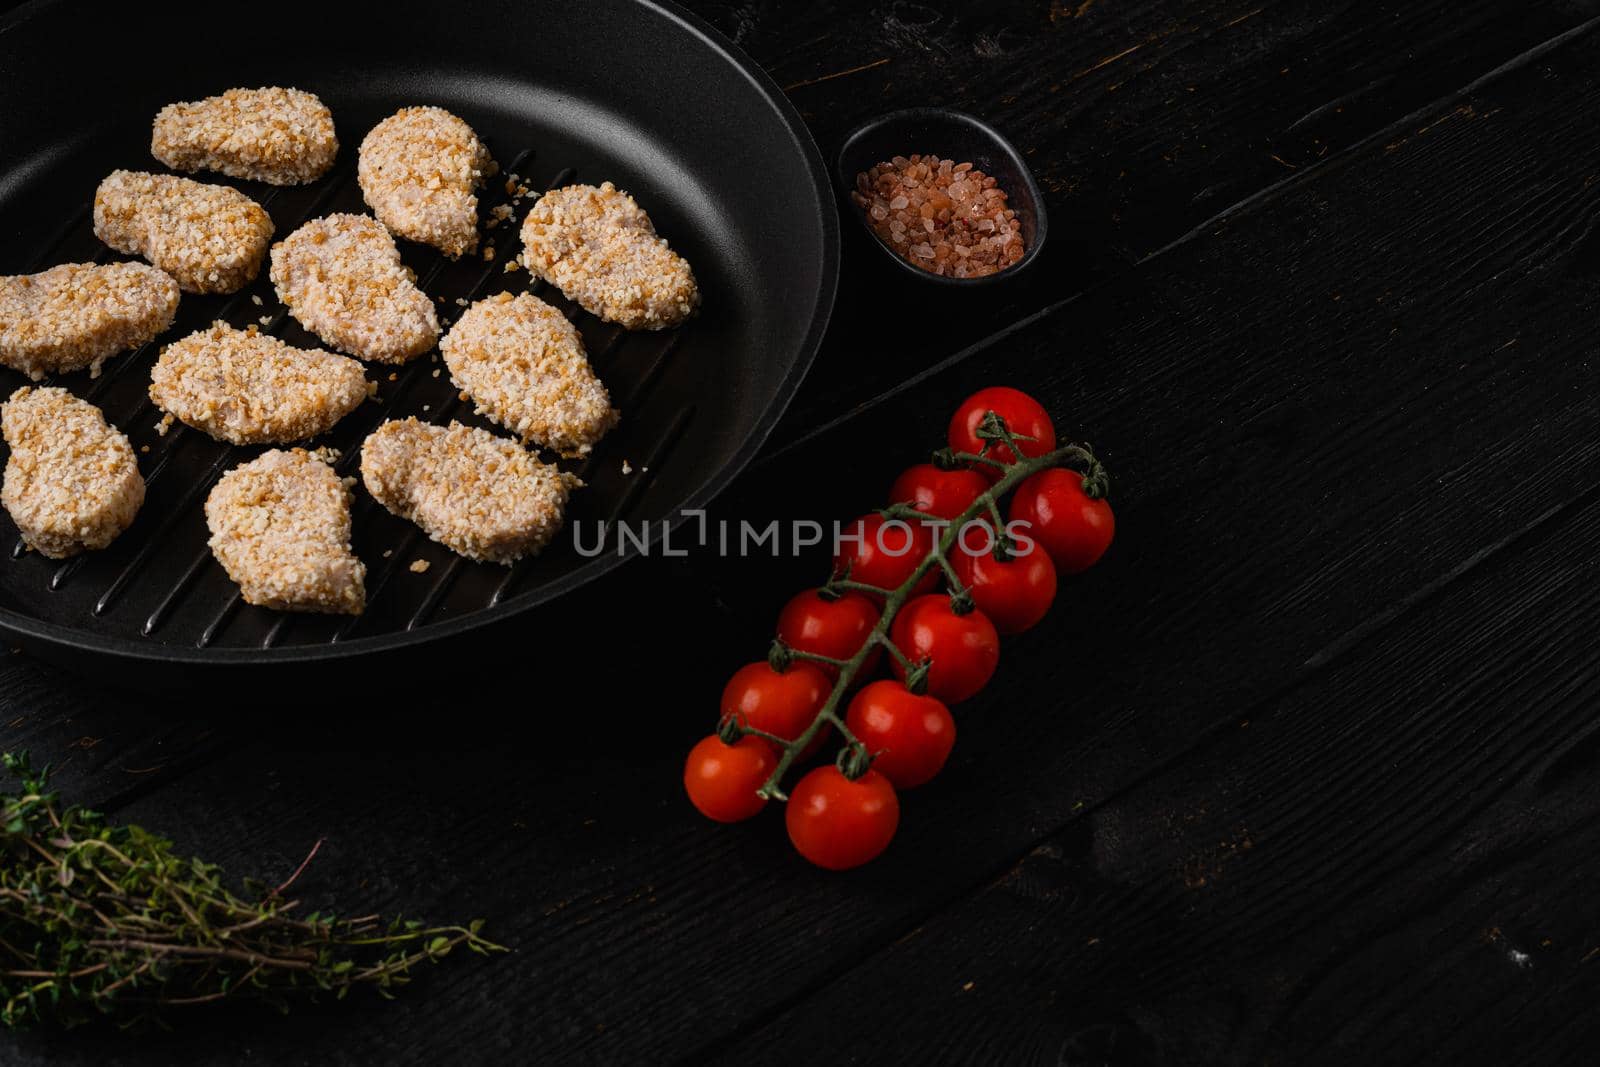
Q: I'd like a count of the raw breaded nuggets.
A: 11